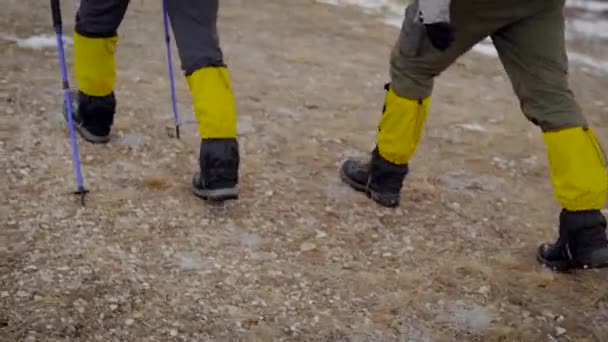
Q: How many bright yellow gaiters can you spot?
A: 4